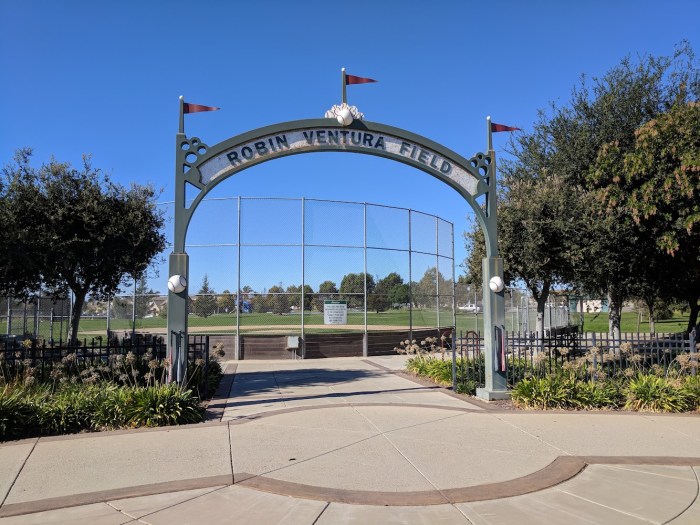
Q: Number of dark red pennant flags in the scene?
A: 3